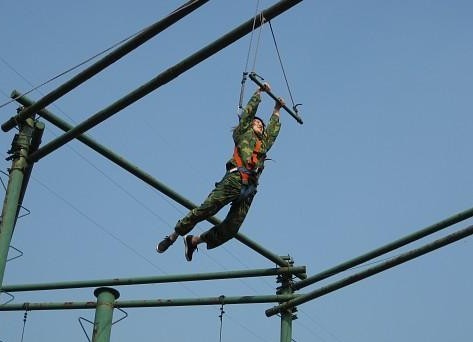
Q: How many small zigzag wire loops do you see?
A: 6